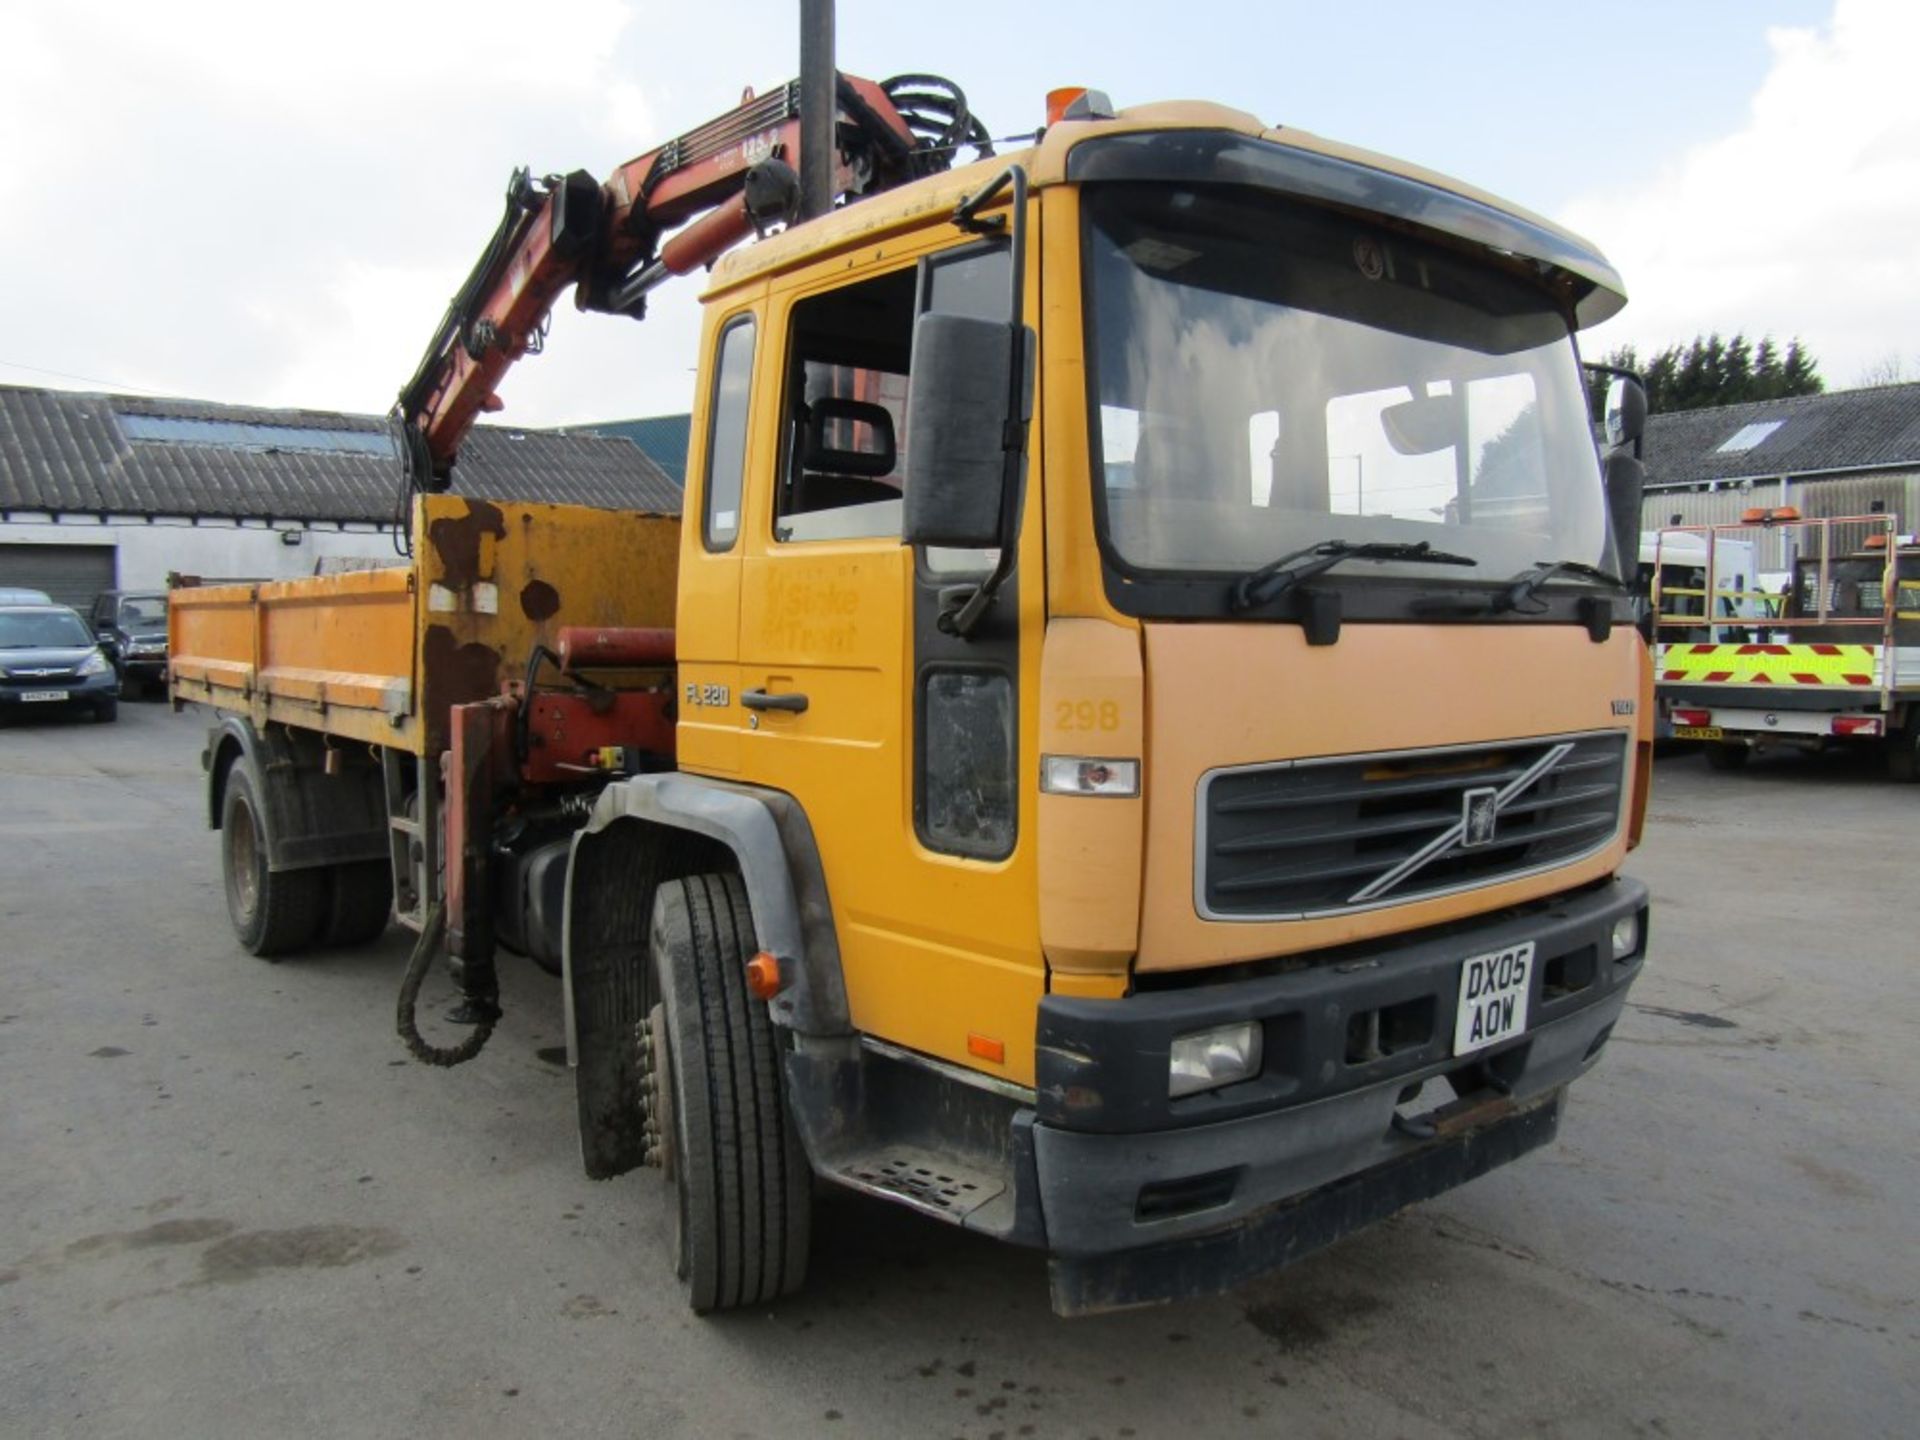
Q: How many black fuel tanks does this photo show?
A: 1